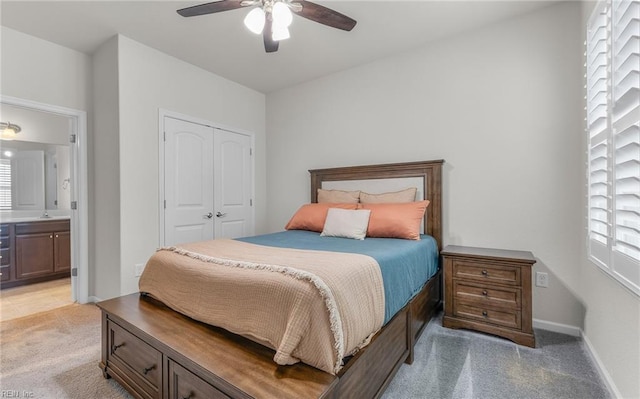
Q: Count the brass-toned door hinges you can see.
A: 0